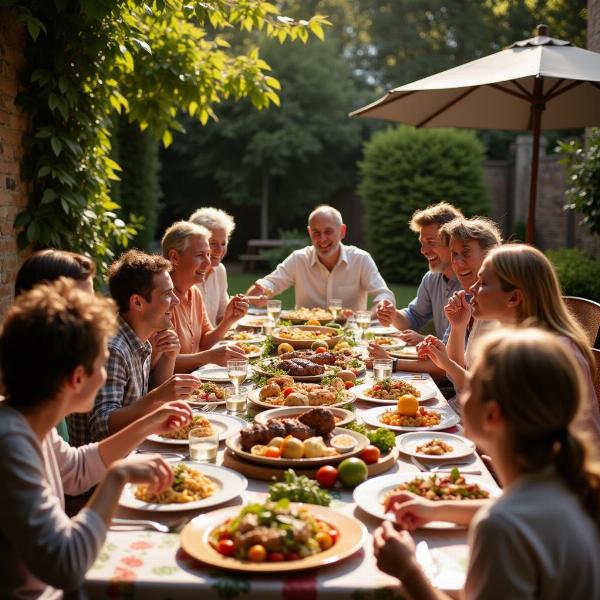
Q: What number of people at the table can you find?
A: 10